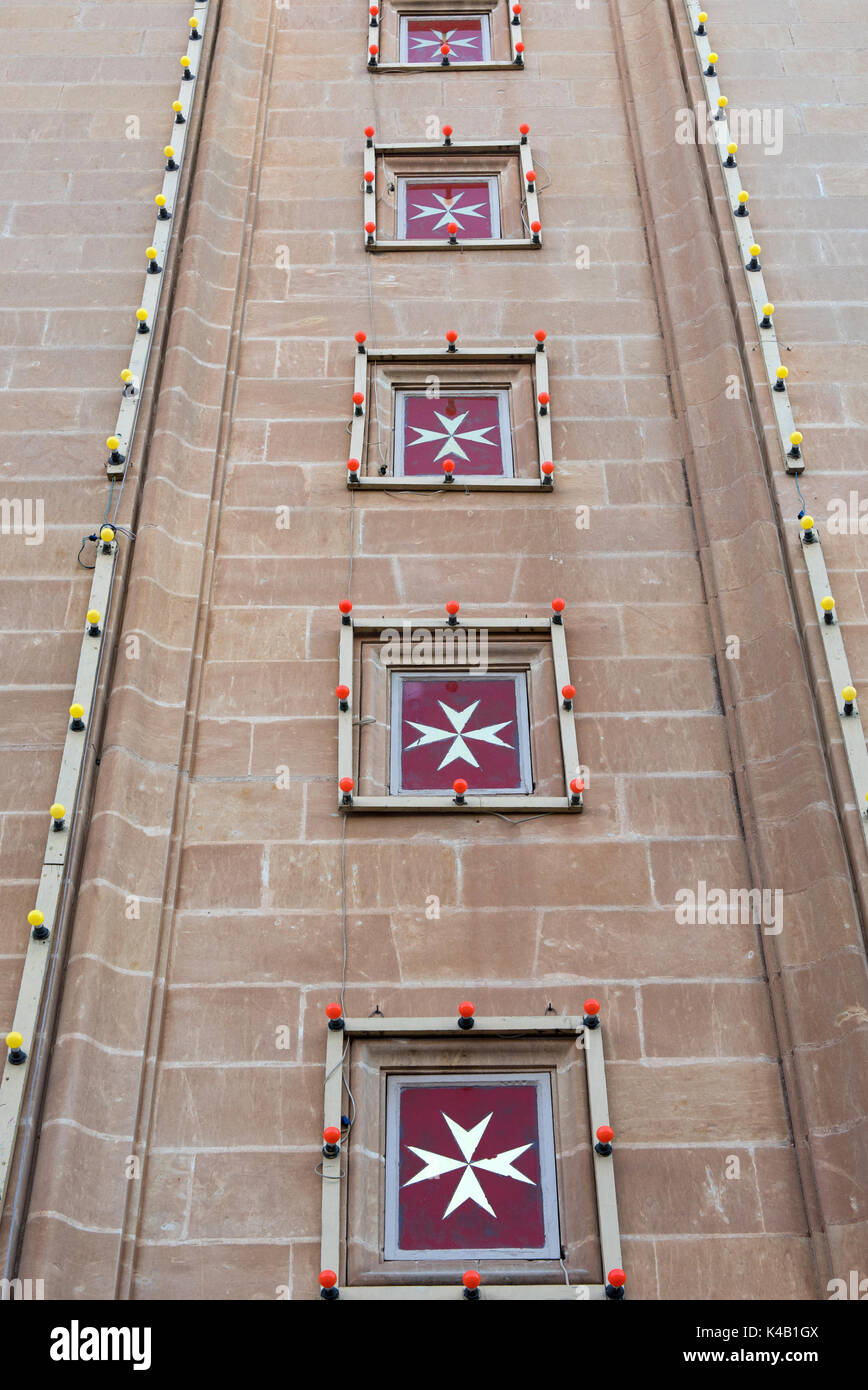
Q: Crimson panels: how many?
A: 5